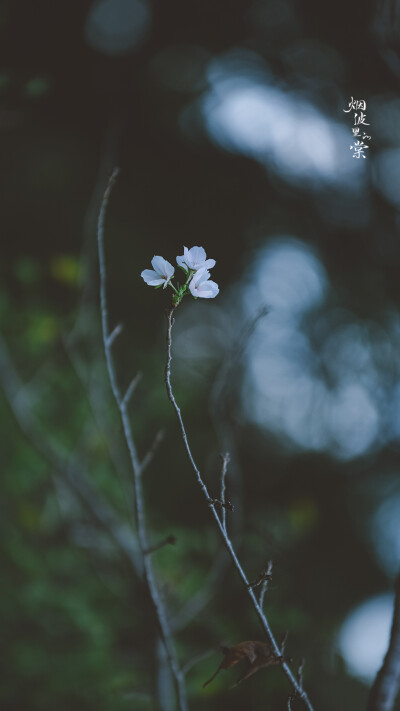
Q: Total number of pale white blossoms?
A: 3